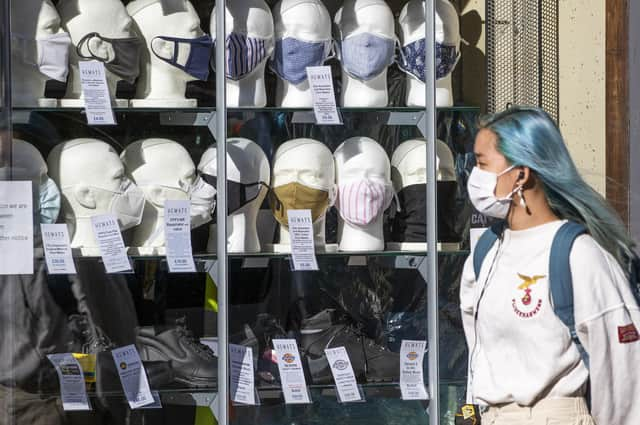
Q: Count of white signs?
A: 13